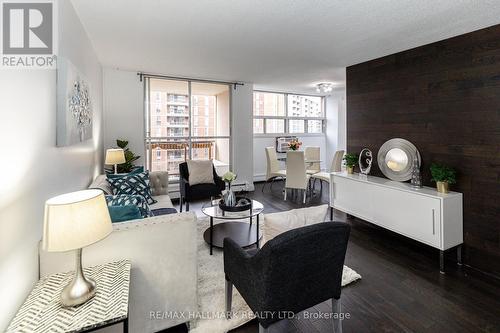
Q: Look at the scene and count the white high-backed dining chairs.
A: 4